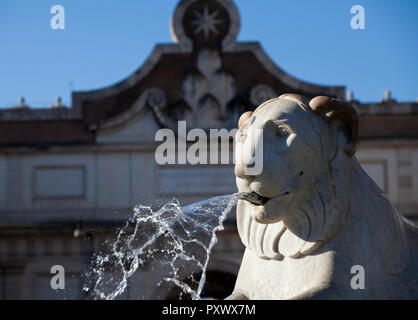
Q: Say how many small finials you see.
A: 4